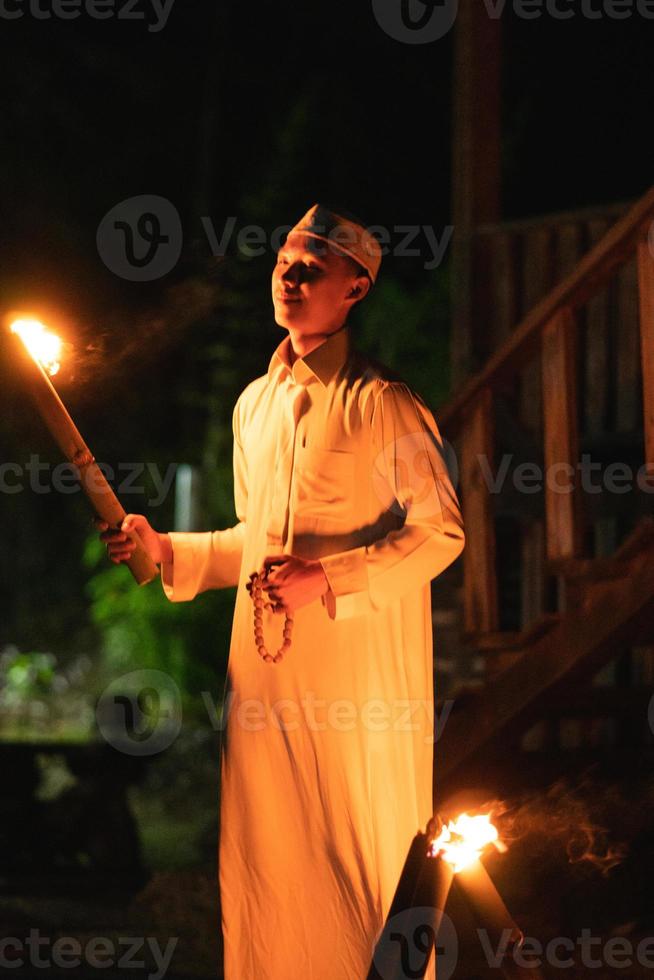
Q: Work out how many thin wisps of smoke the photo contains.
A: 2